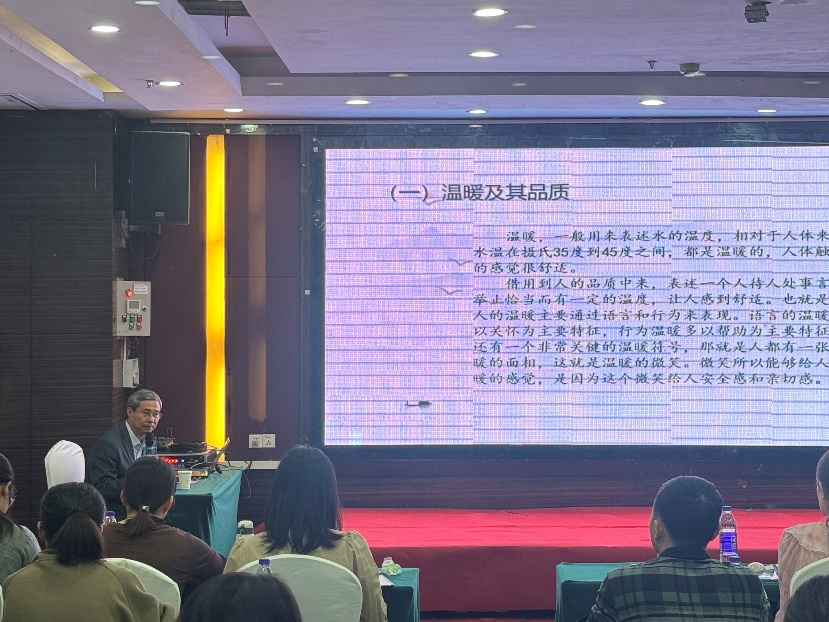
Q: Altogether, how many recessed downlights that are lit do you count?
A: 9